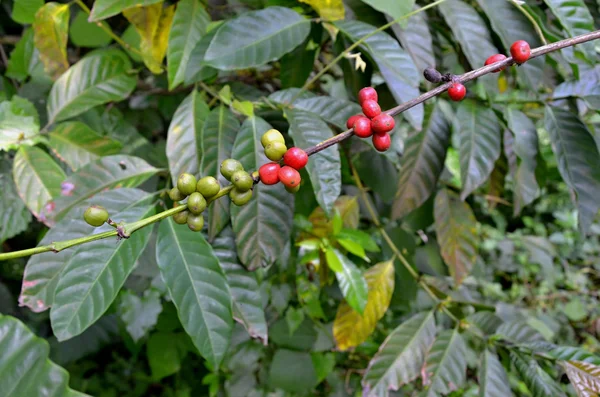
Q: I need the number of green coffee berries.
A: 13